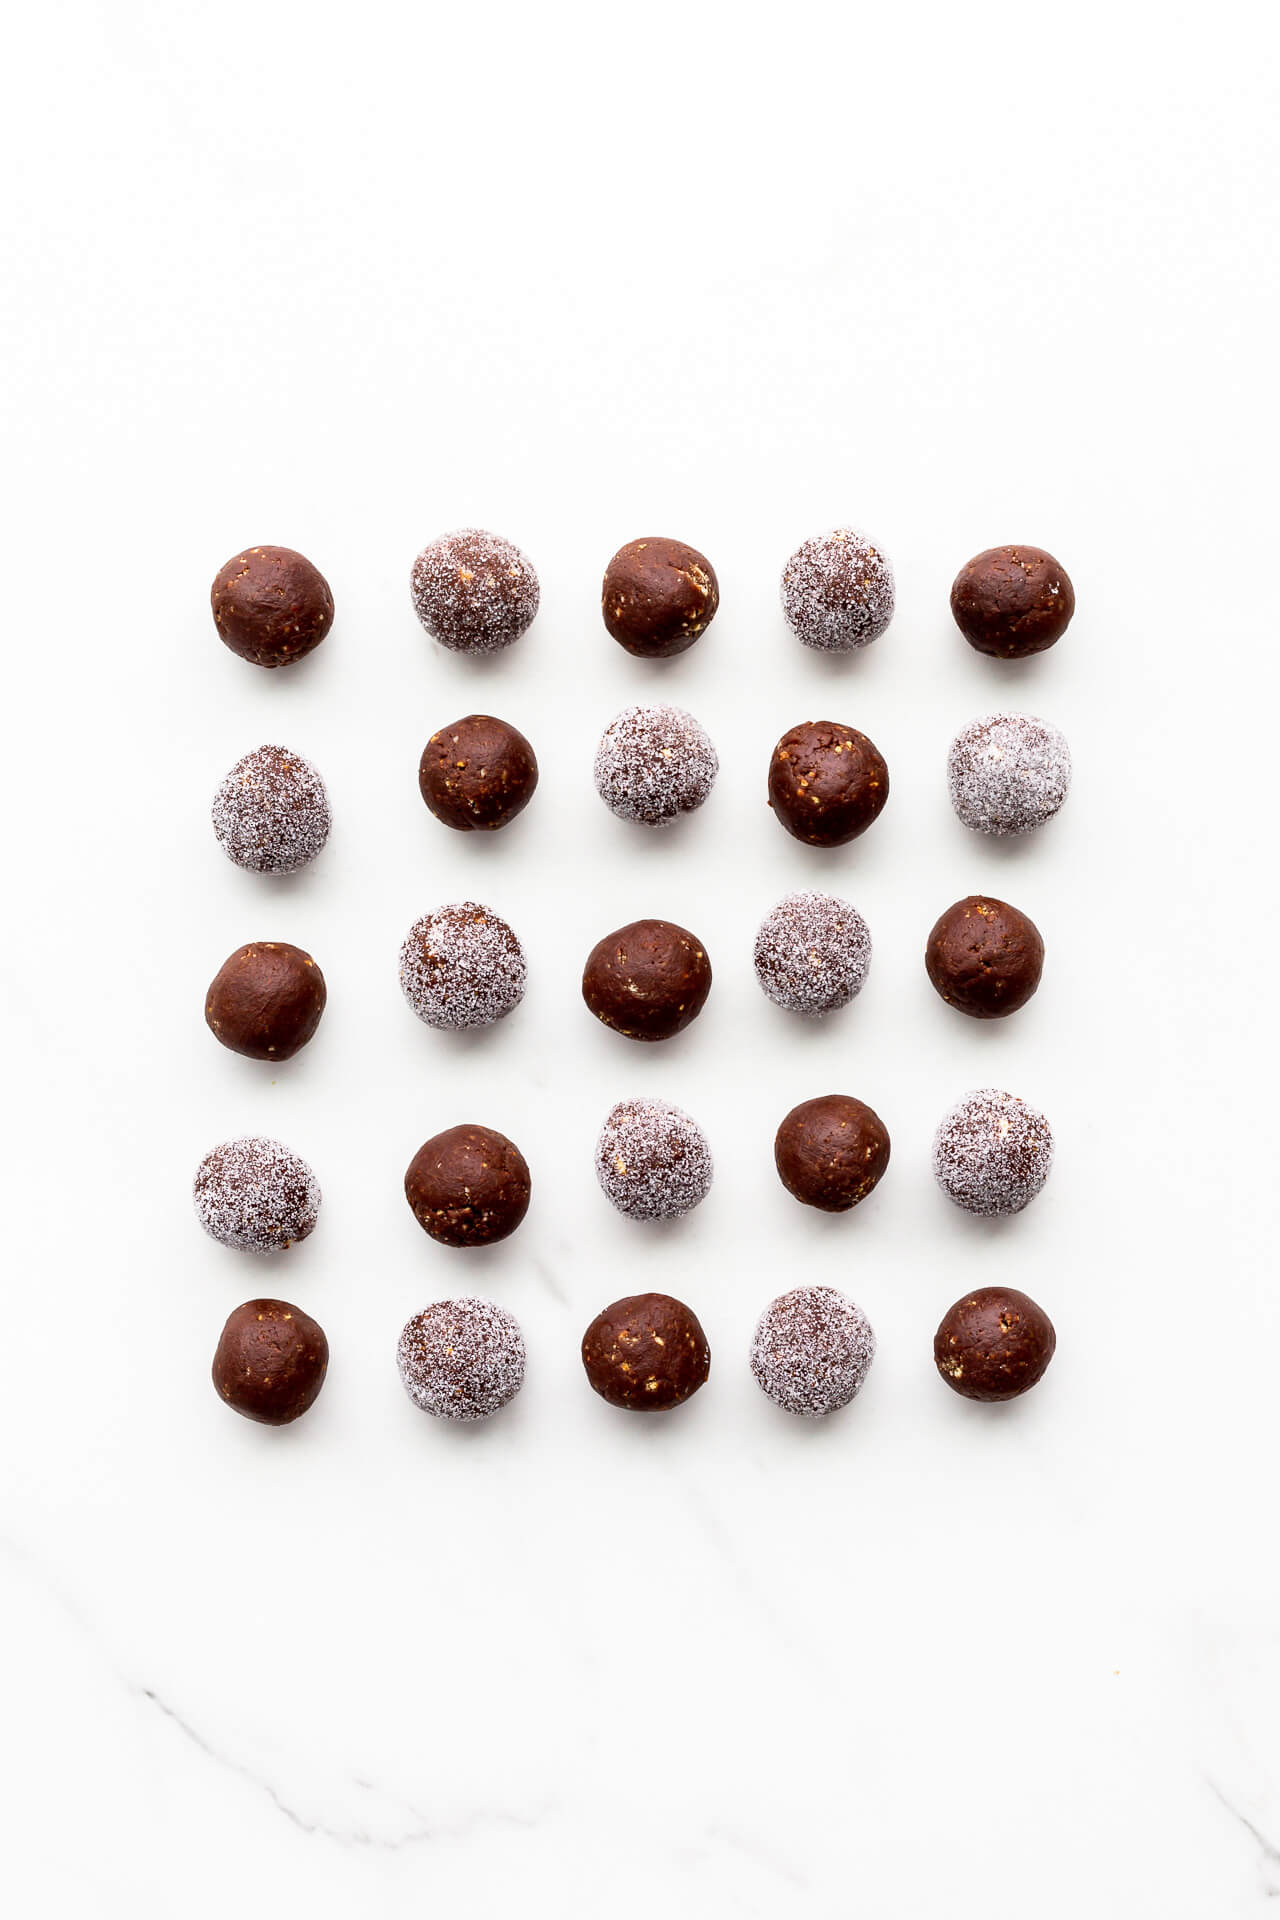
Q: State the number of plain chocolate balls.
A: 13